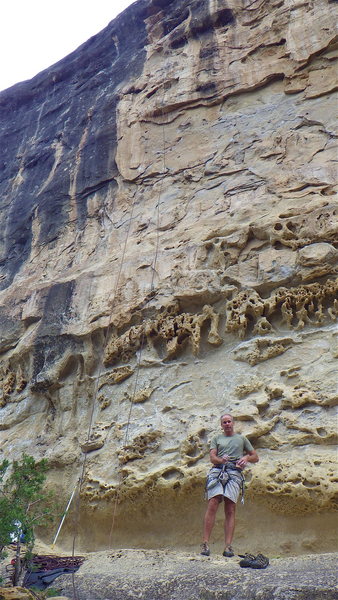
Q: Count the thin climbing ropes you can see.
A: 2